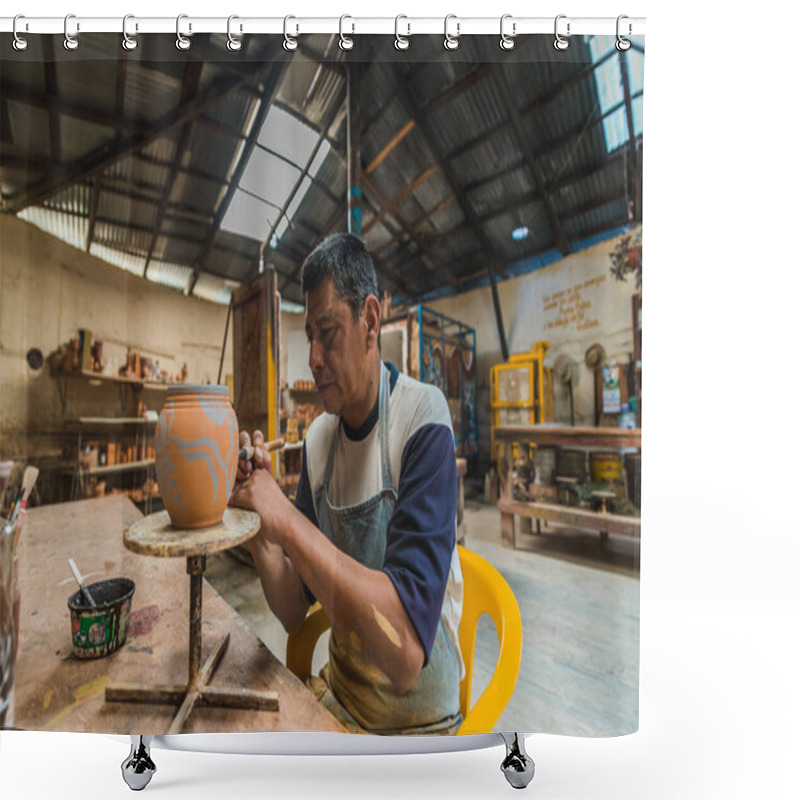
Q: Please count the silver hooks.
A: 12